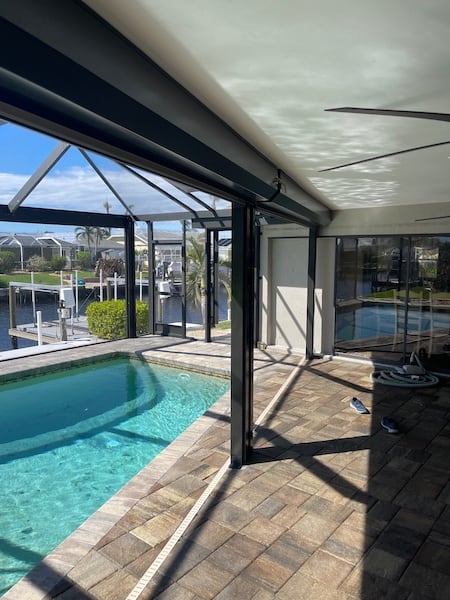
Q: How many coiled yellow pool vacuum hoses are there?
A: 0